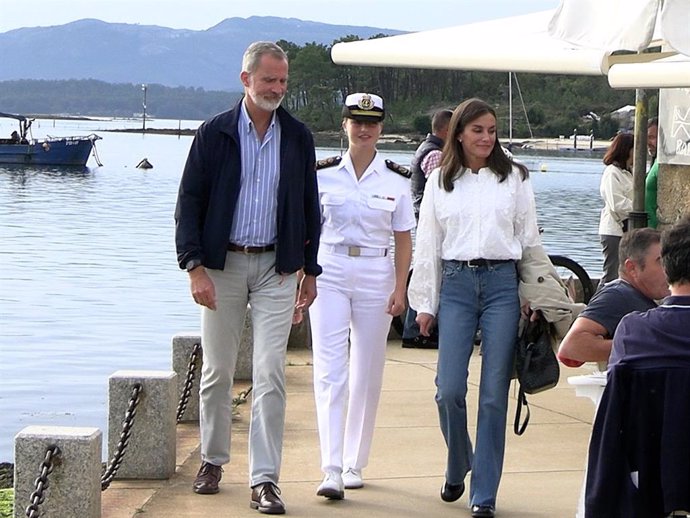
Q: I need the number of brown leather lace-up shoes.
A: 2